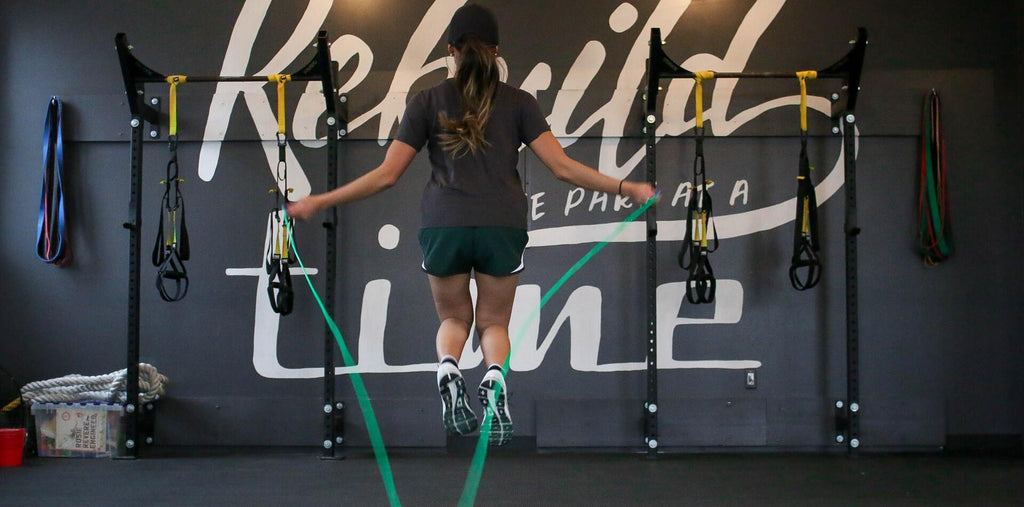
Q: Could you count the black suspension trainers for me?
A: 4